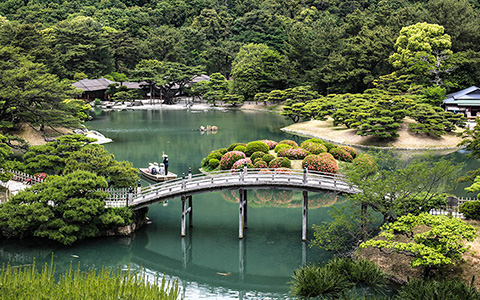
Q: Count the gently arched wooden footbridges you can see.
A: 1